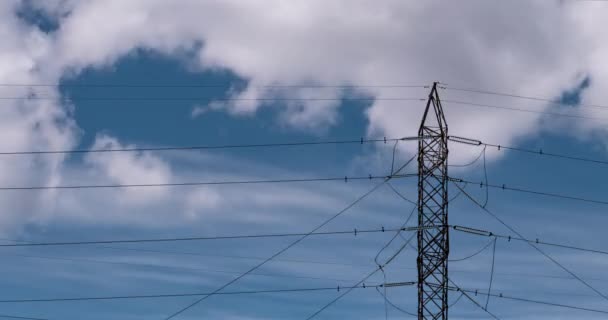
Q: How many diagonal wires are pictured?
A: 4